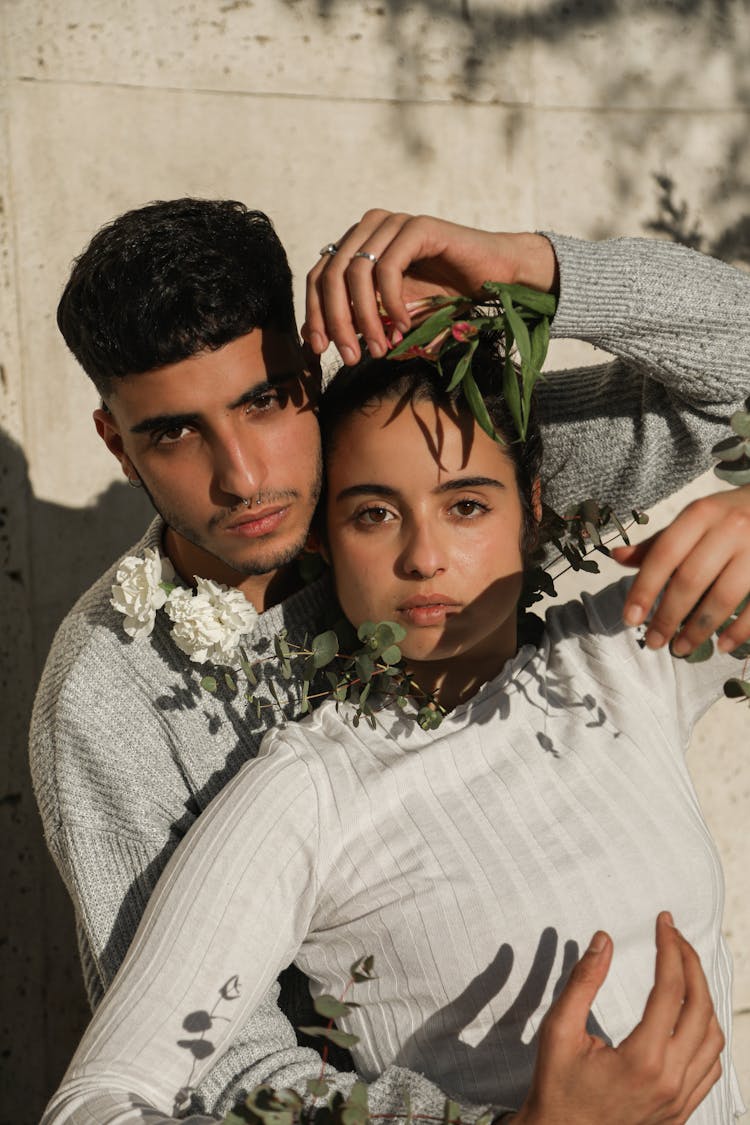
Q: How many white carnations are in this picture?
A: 2